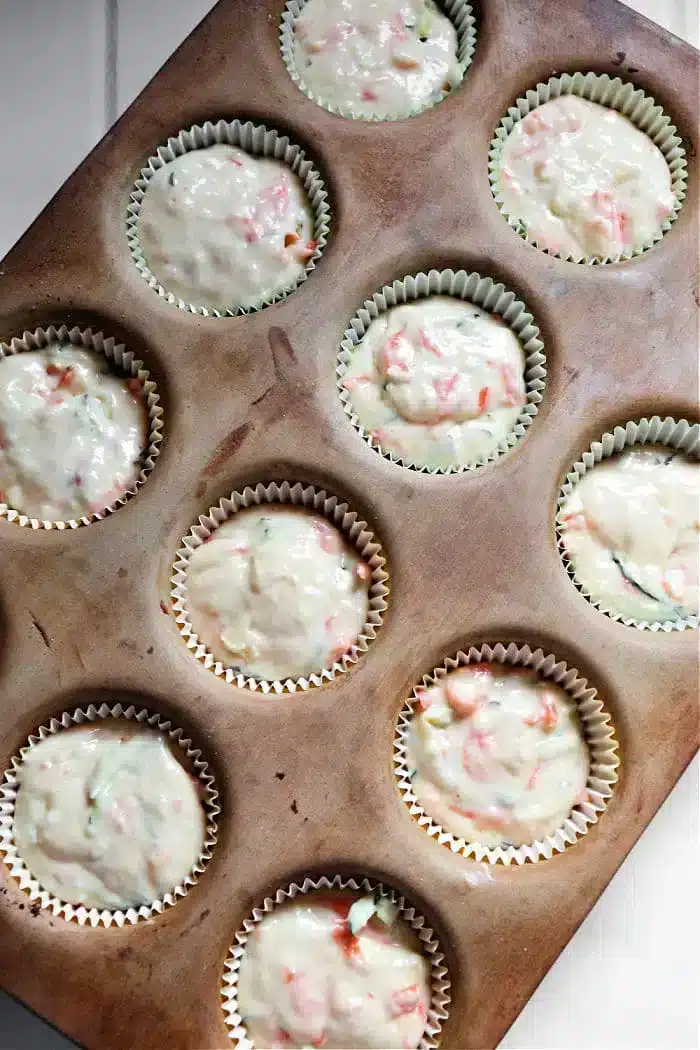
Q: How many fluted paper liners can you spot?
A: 10